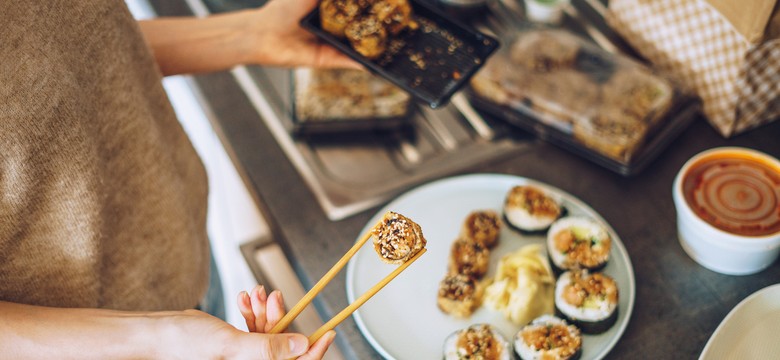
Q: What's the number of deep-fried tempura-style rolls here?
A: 7